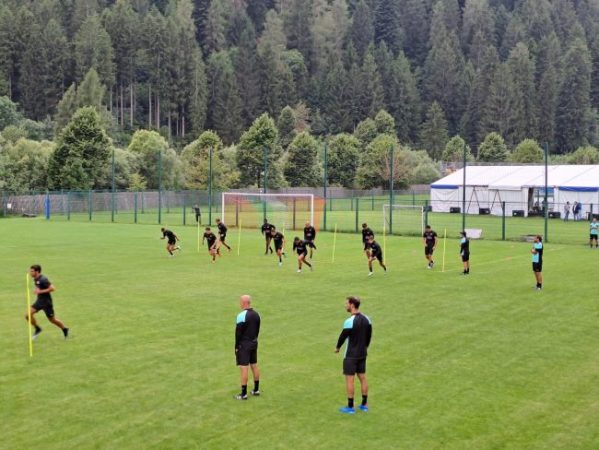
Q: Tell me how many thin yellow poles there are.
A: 7